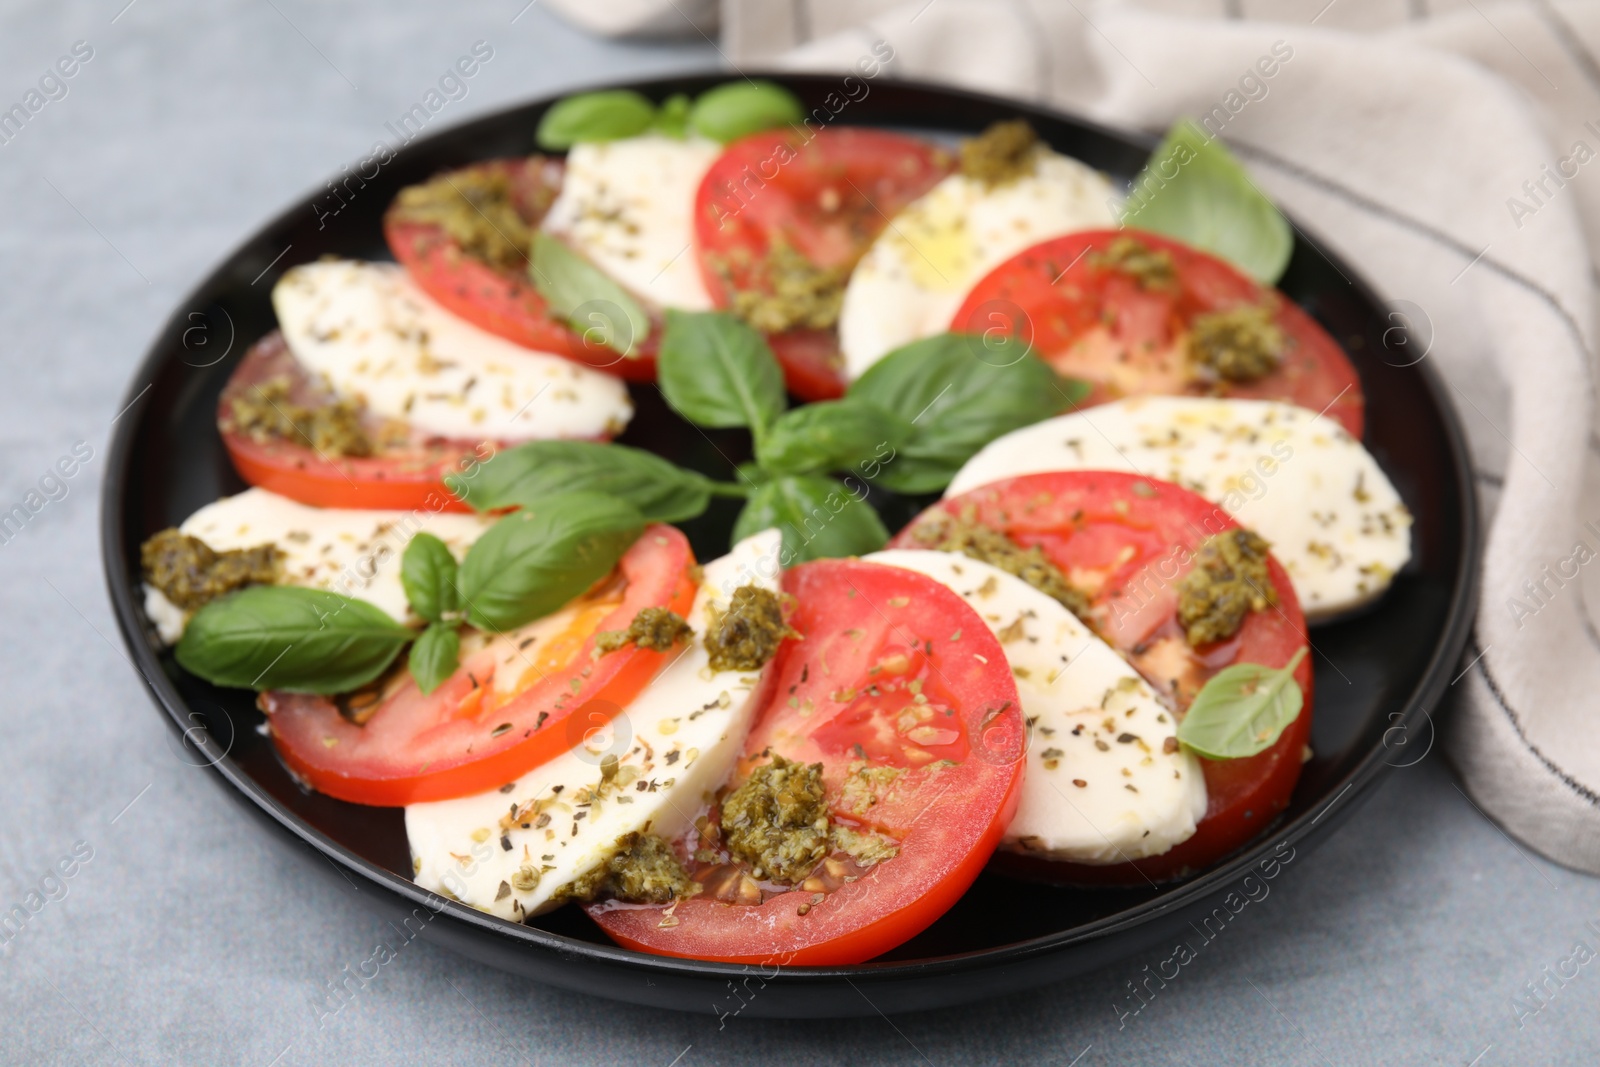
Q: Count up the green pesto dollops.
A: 13